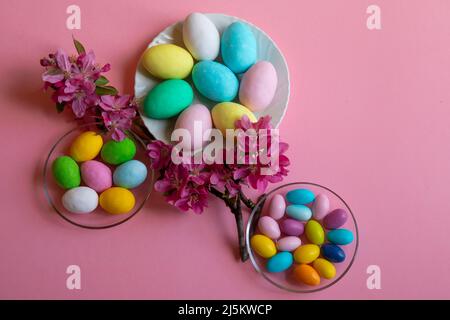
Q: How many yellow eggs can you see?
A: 7